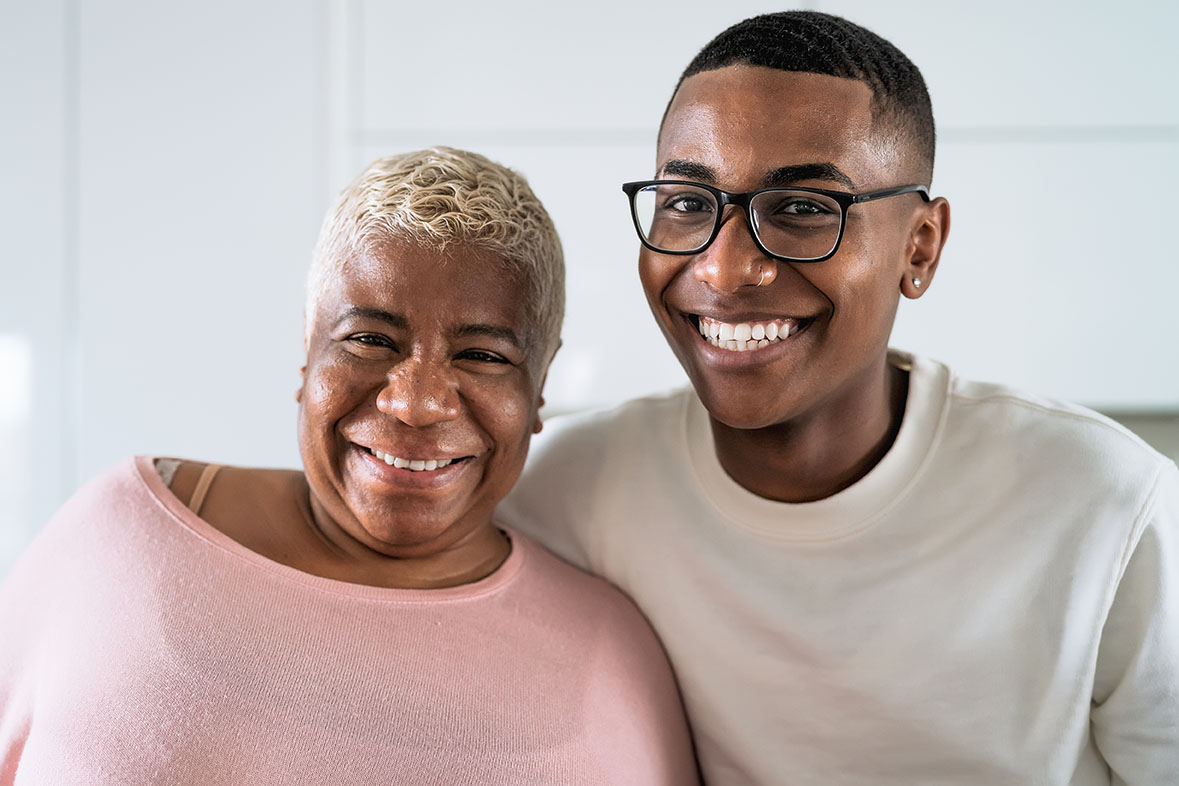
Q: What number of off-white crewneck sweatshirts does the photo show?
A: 1